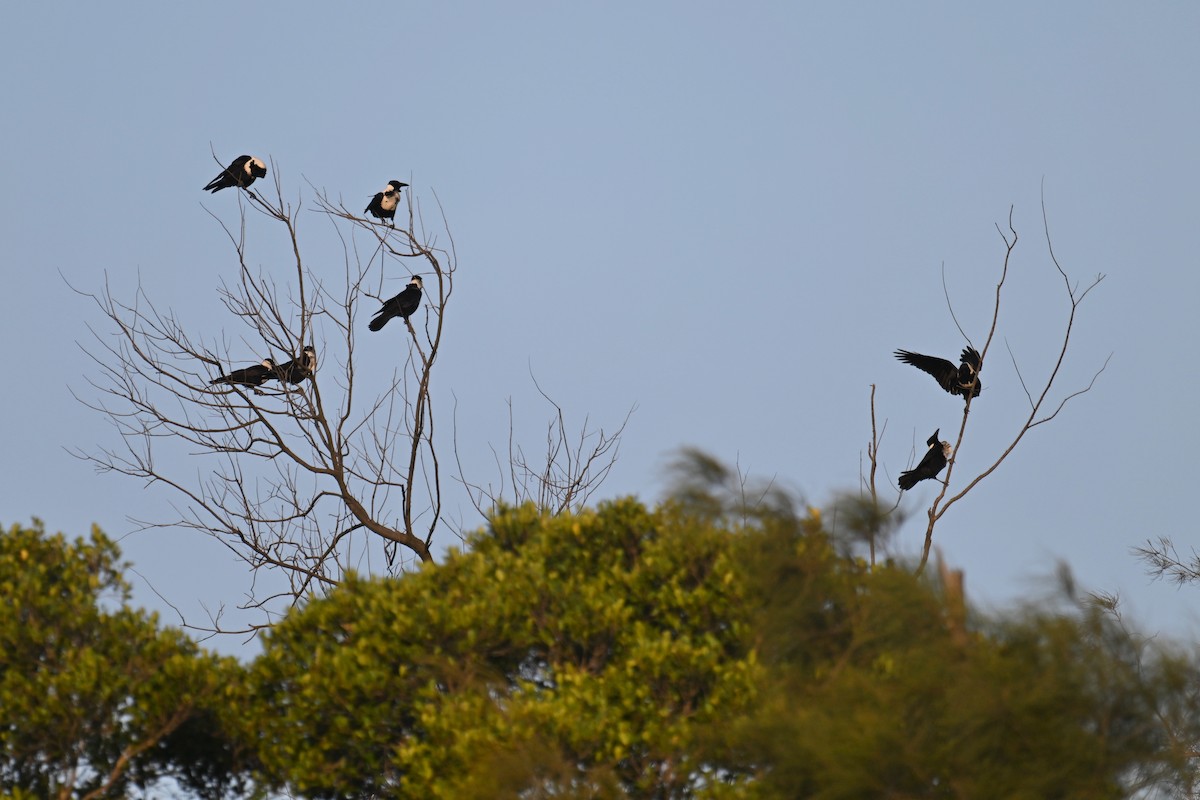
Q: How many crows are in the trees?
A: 7